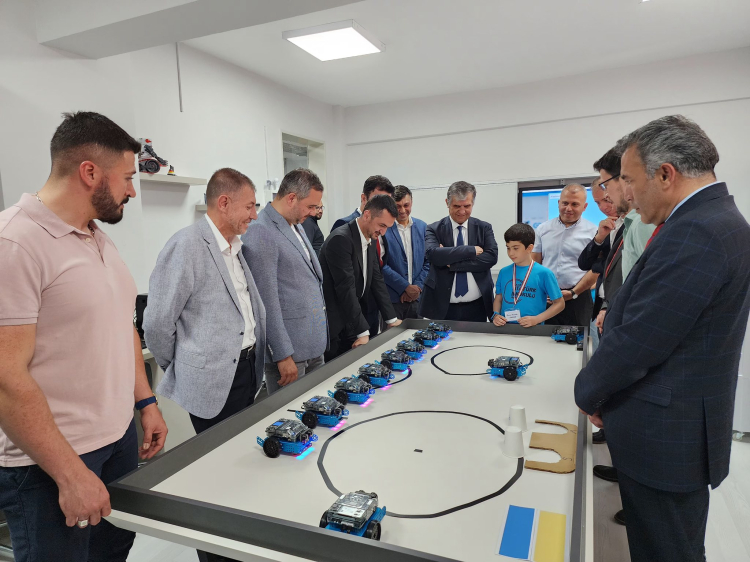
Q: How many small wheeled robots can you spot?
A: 11